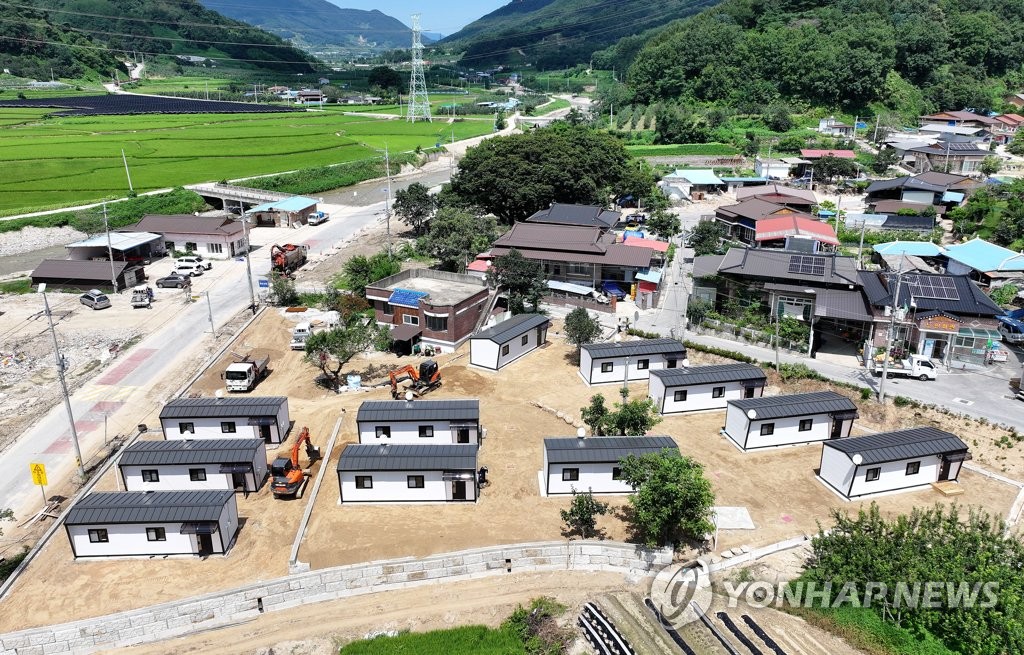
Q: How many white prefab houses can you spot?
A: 11